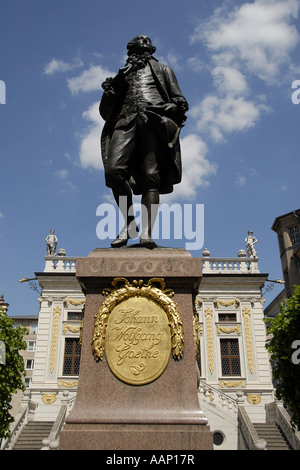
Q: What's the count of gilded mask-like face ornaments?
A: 2